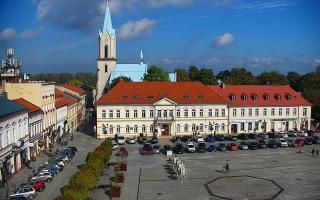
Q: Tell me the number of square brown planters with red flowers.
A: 4